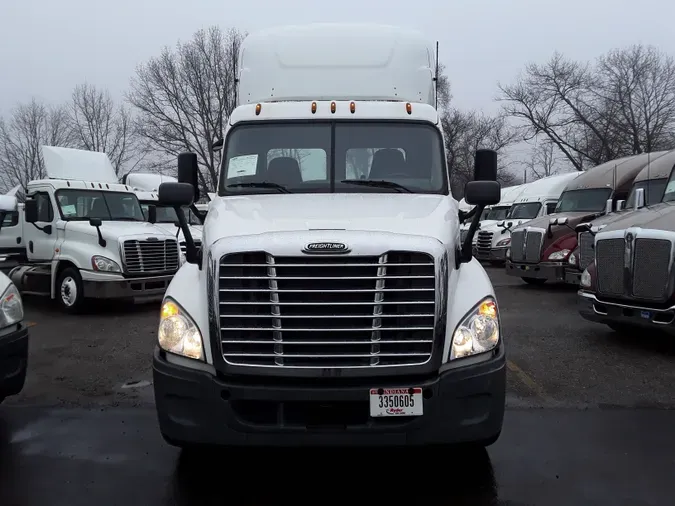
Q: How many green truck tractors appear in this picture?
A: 0